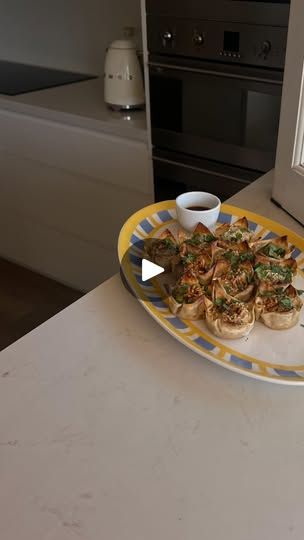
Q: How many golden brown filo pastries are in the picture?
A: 11